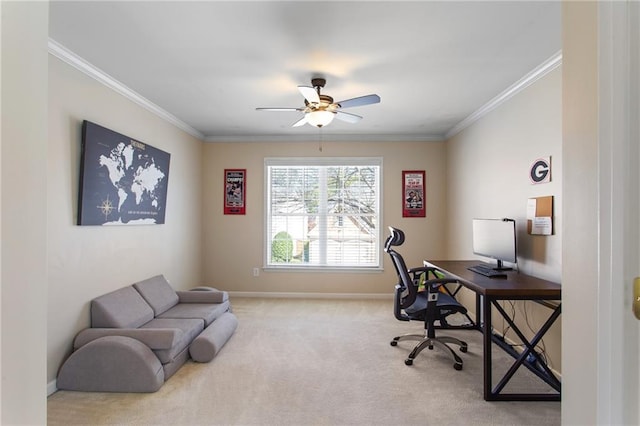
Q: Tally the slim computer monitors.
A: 1